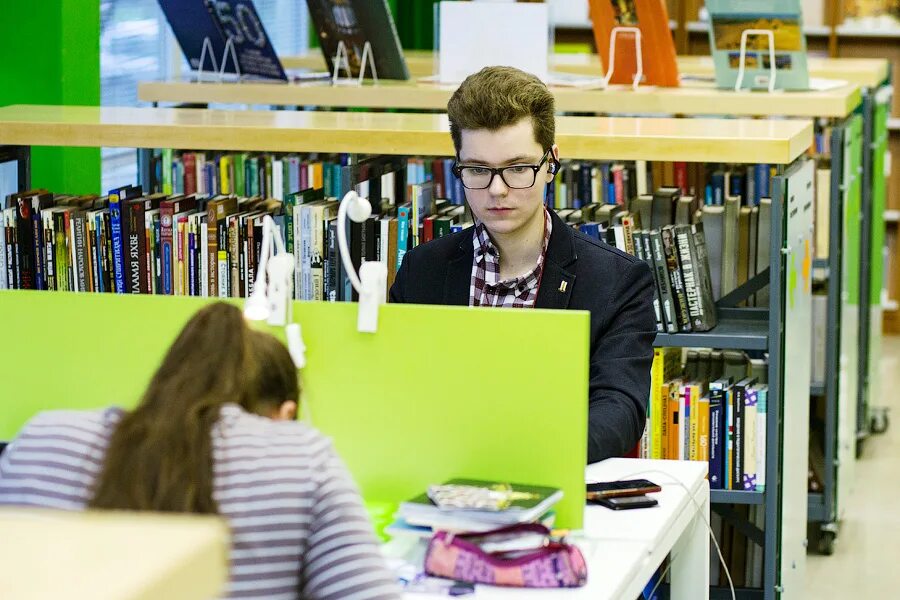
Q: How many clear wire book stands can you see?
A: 4